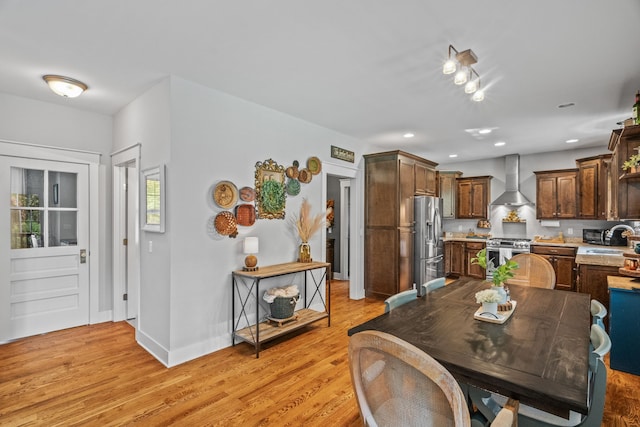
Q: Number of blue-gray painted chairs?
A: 4